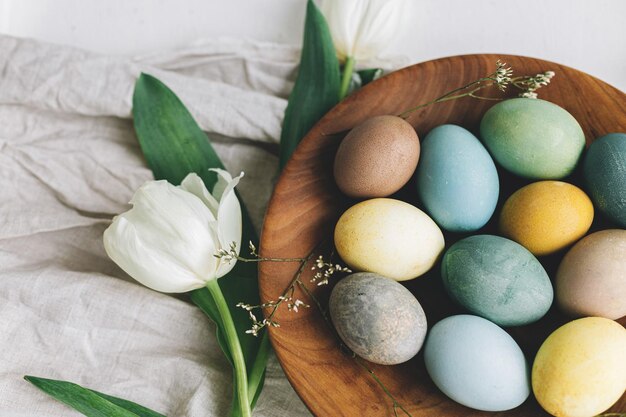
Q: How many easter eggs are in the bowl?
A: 11